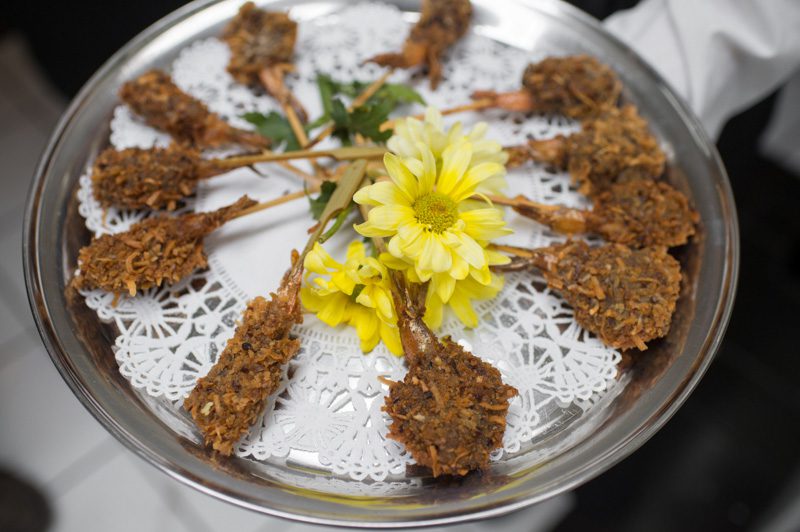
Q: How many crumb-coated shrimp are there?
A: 11